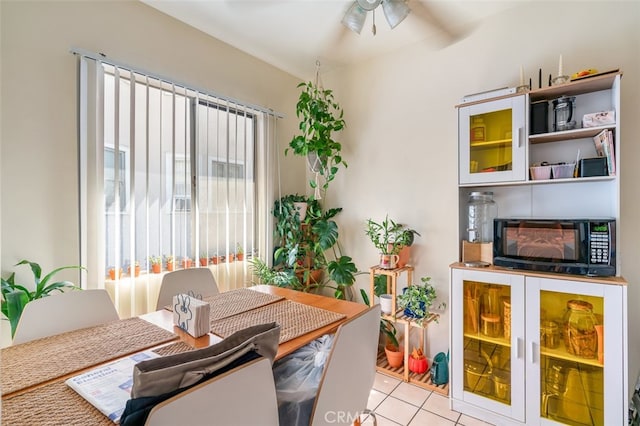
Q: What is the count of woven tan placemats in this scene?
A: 4